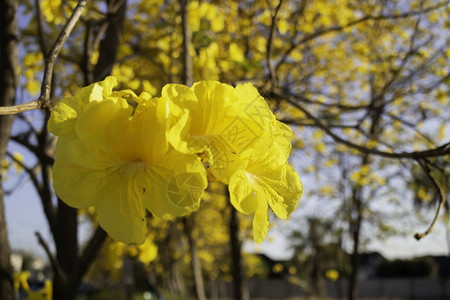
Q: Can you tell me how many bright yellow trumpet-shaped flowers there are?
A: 3